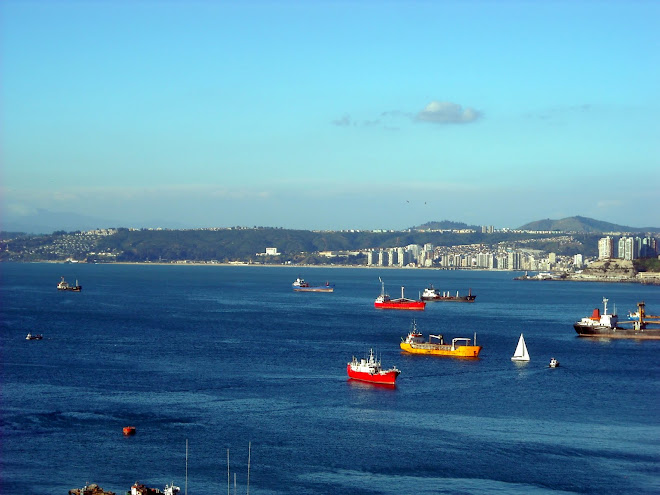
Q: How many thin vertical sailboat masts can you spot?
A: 4